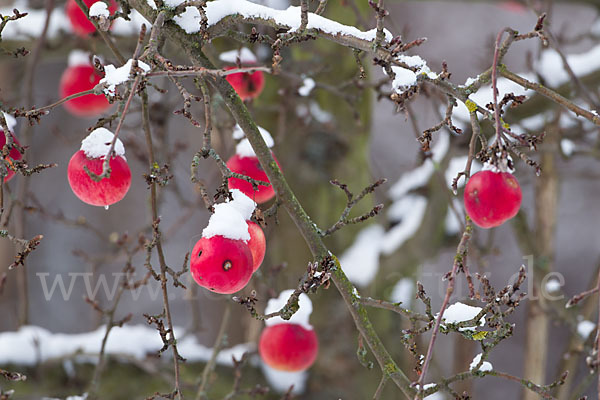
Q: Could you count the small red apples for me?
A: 10